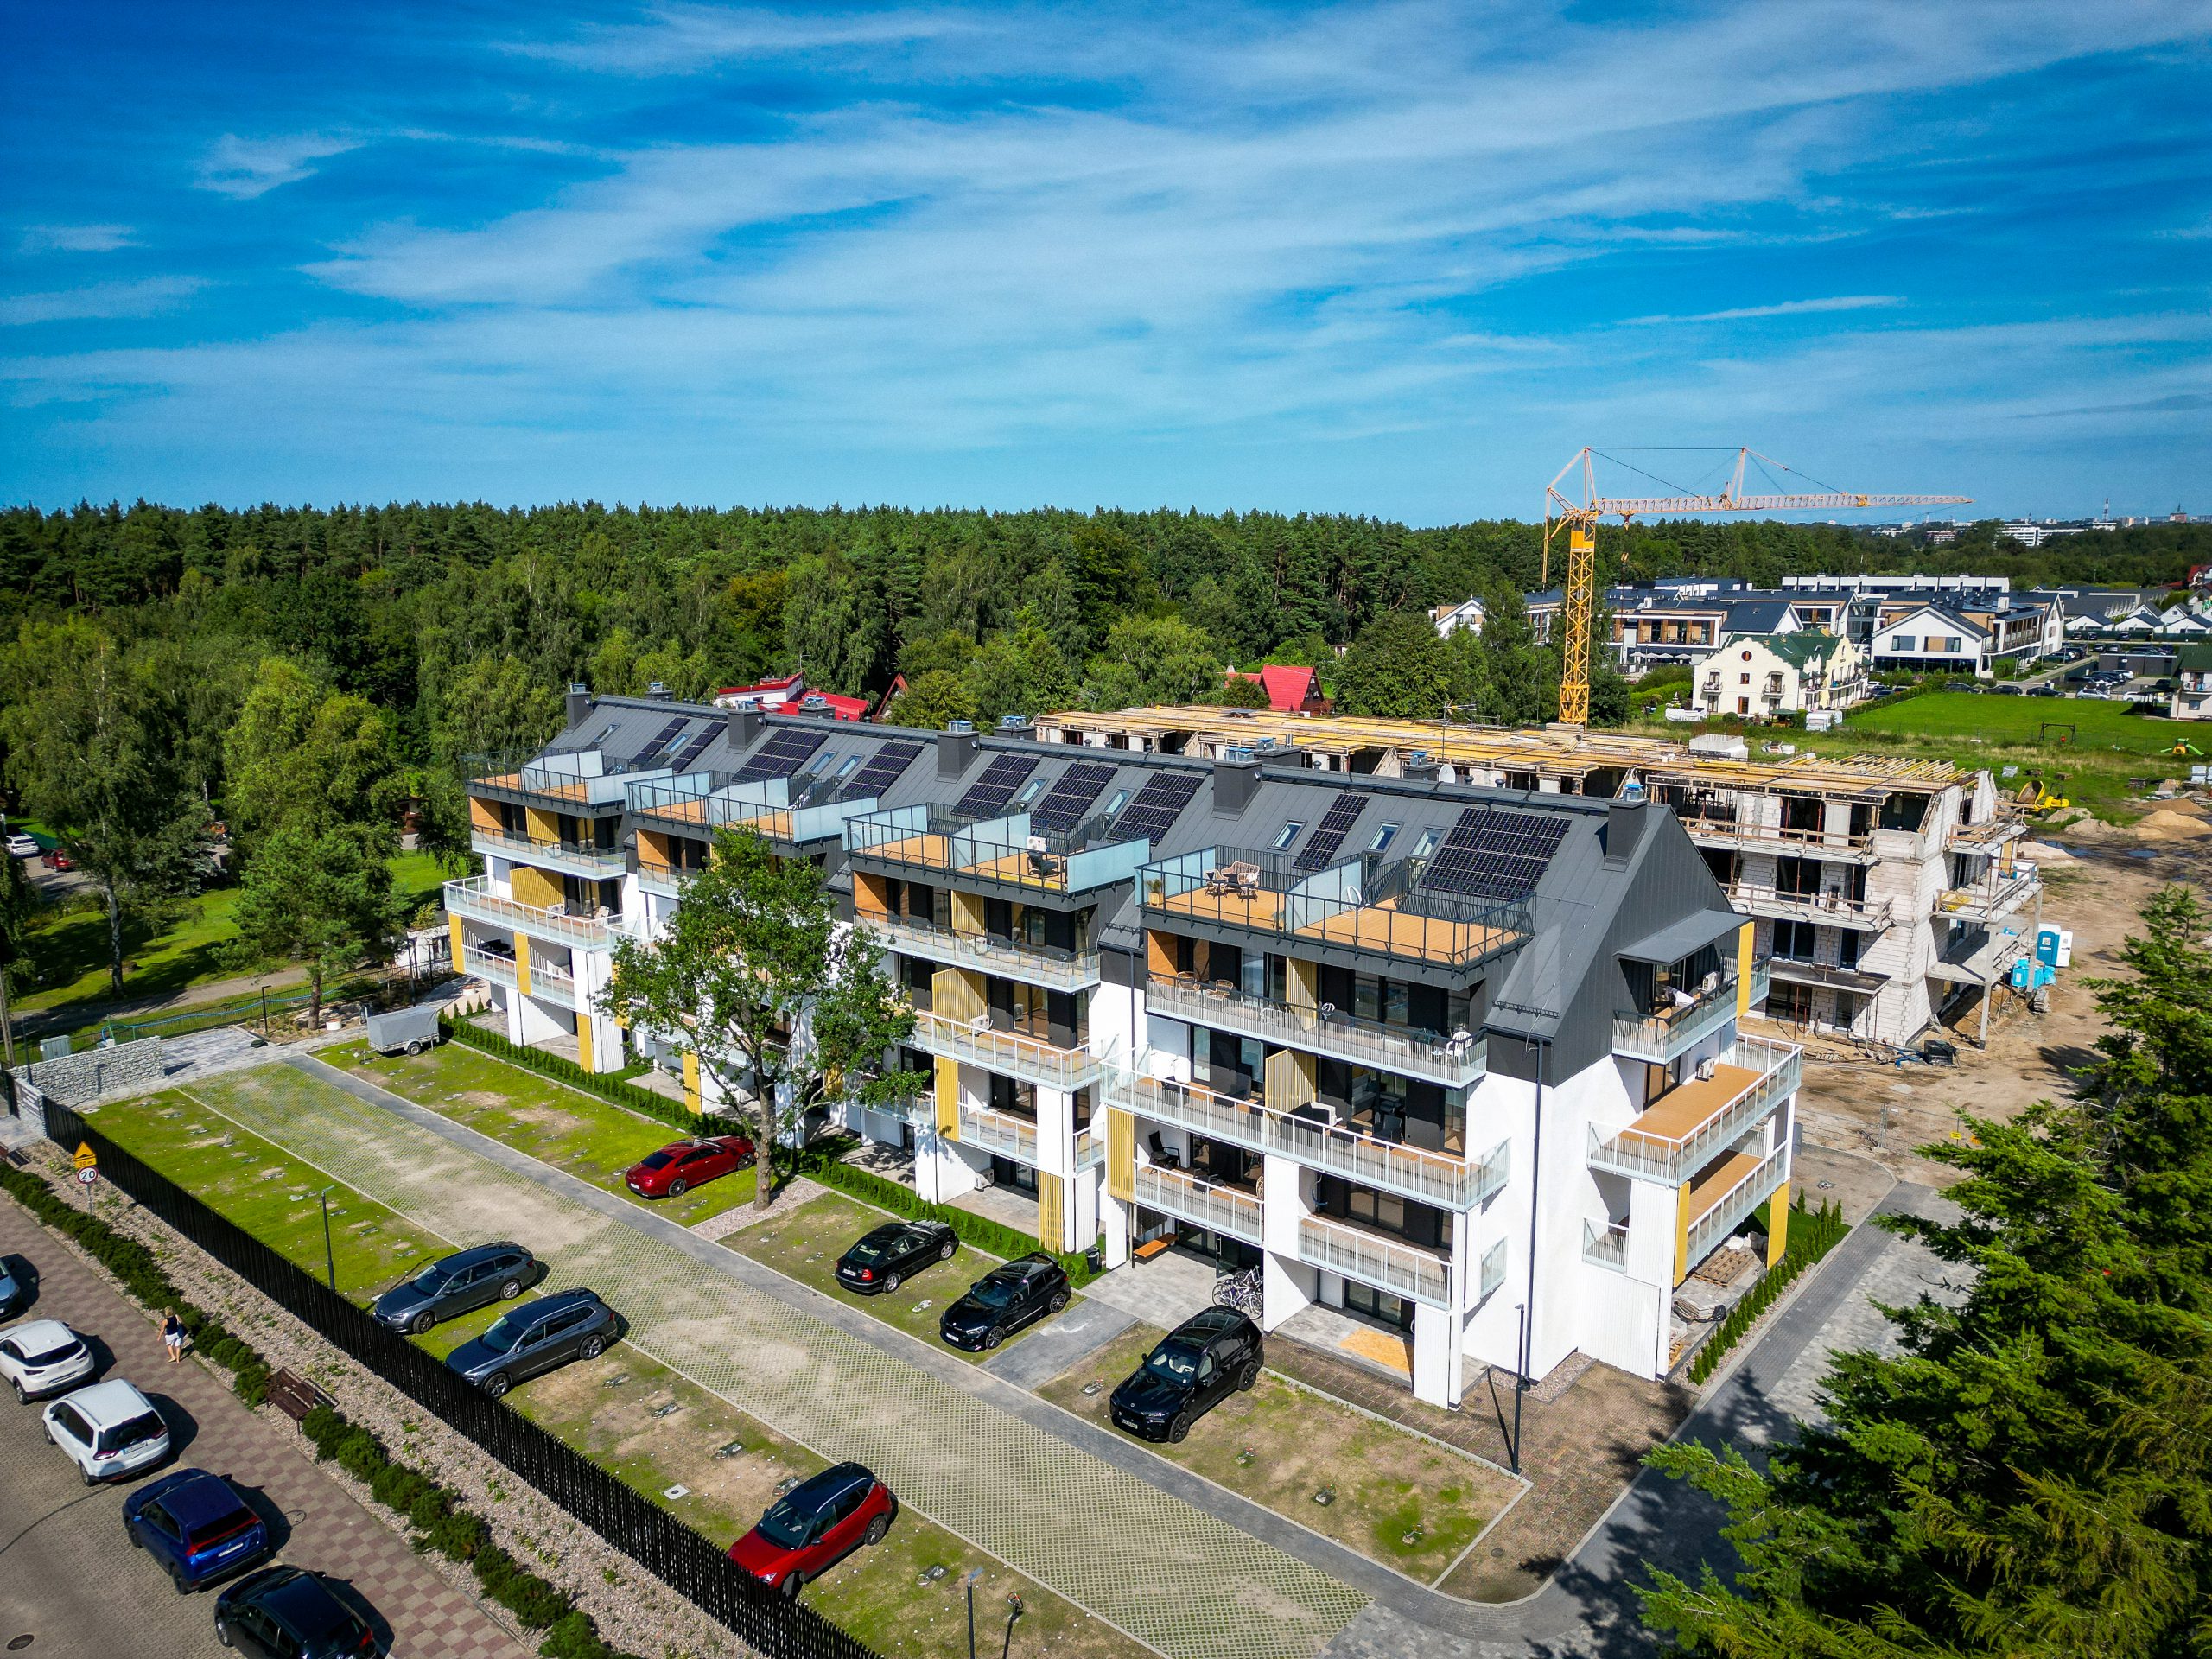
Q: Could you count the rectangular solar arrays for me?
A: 9